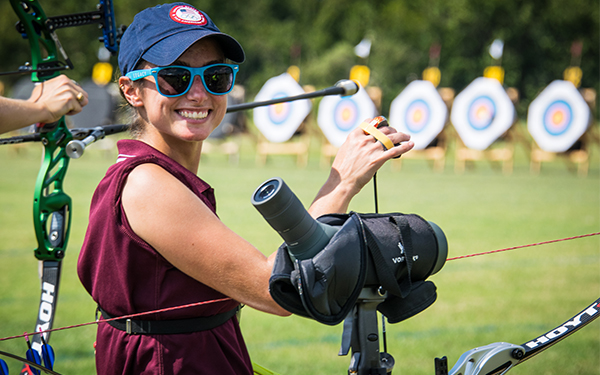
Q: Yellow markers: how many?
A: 6